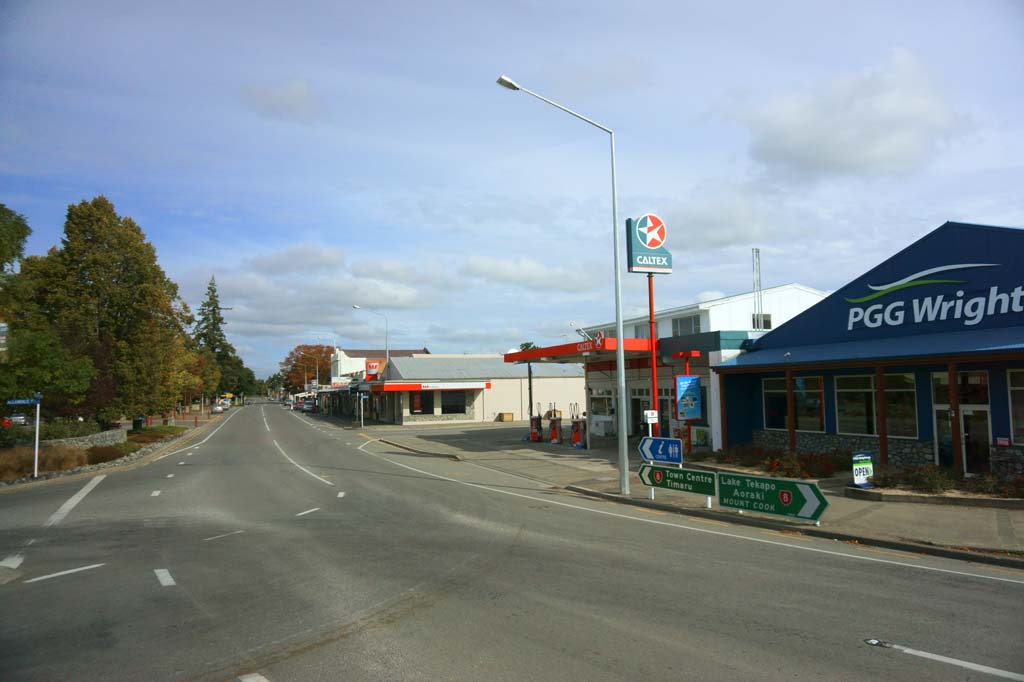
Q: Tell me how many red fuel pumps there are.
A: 3